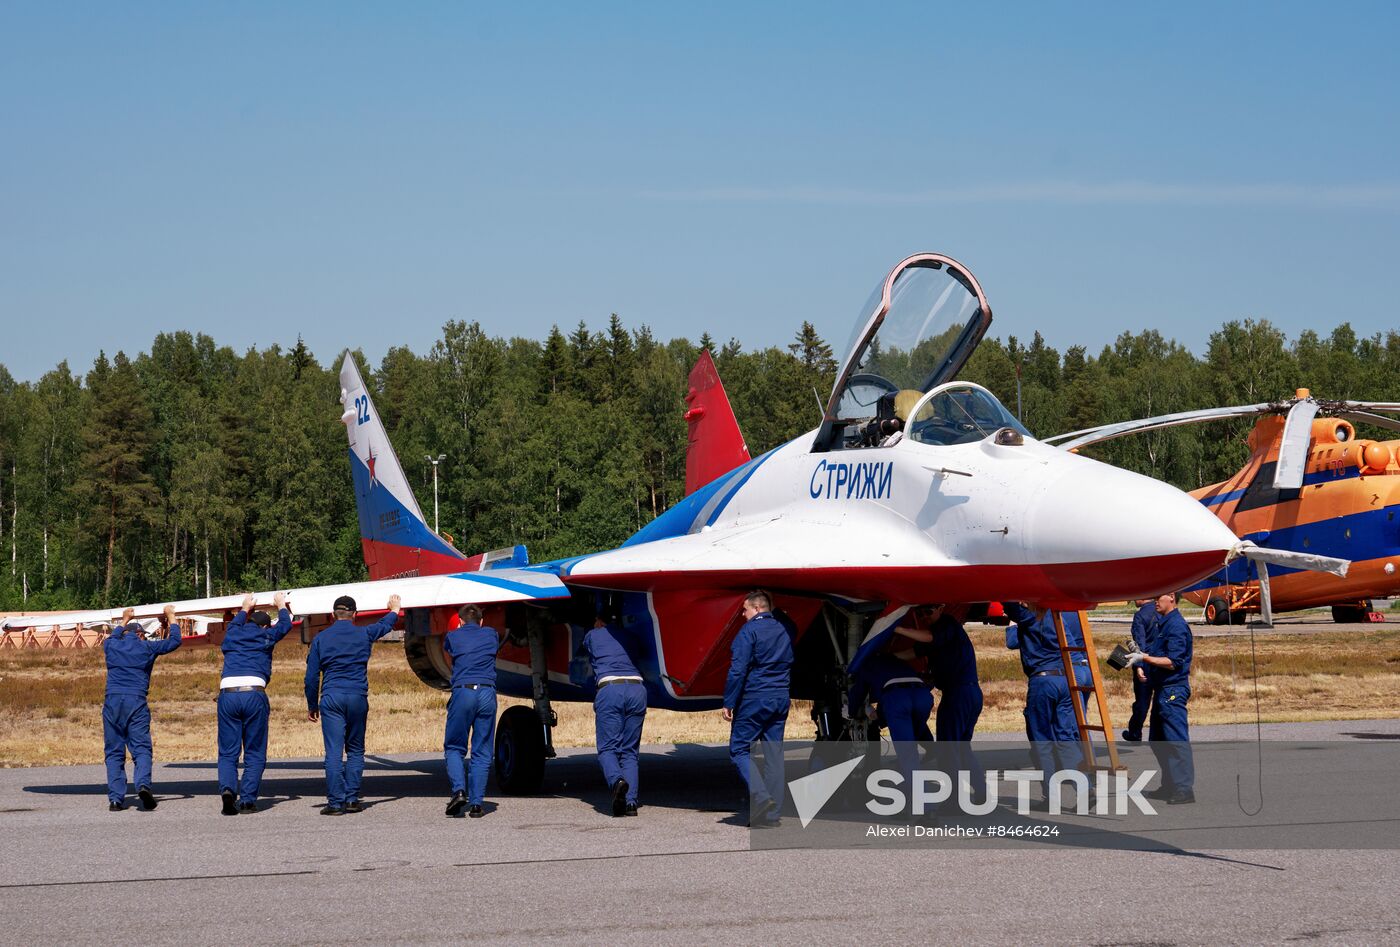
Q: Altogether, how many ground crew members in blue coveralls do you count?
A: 12